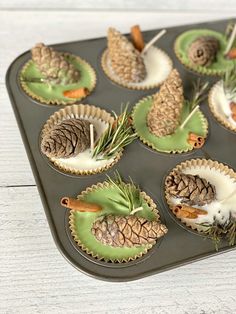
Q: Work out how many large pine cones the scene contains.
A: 7